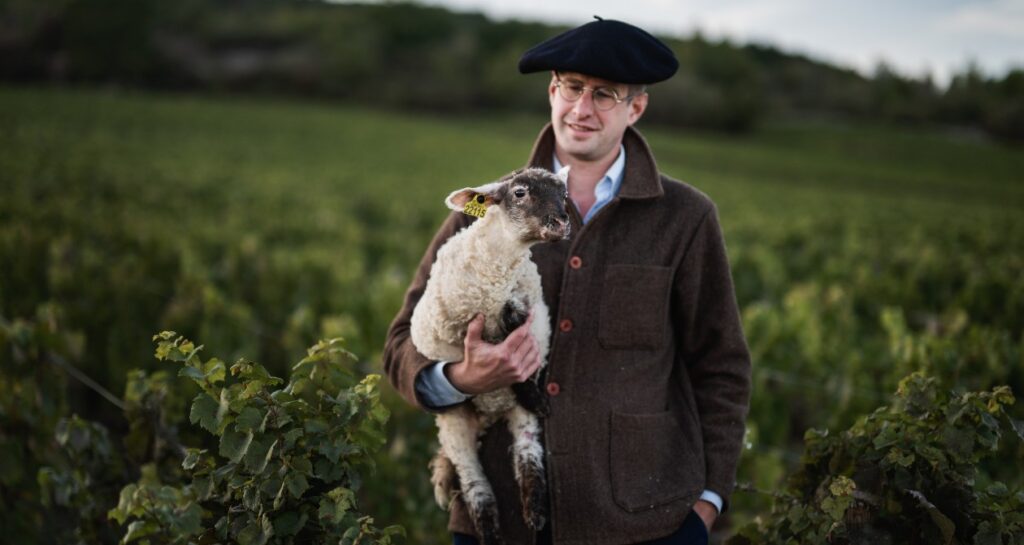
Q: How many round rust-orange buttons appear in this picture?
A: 3